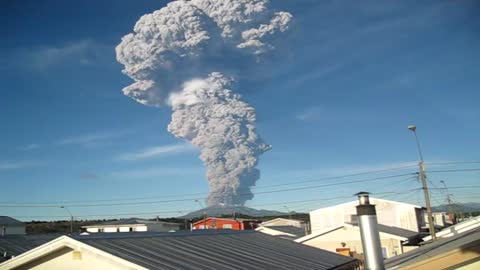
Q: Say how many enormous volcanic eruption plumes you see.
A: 1